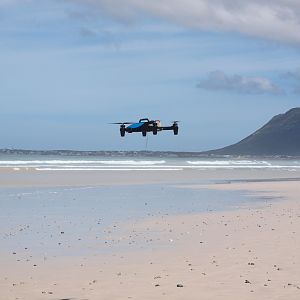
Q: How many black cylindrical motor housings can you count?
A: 4